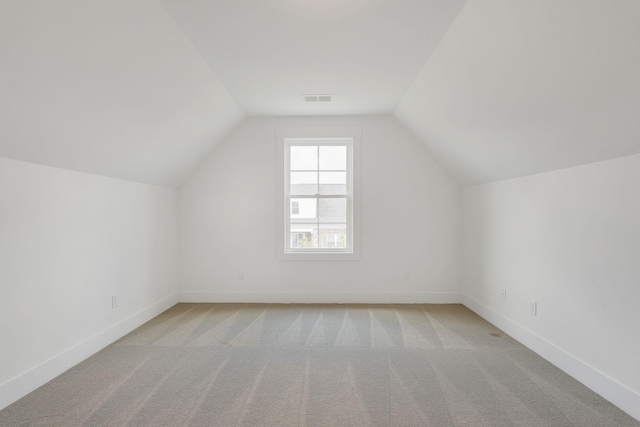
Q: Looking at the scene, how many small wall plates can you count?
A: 5